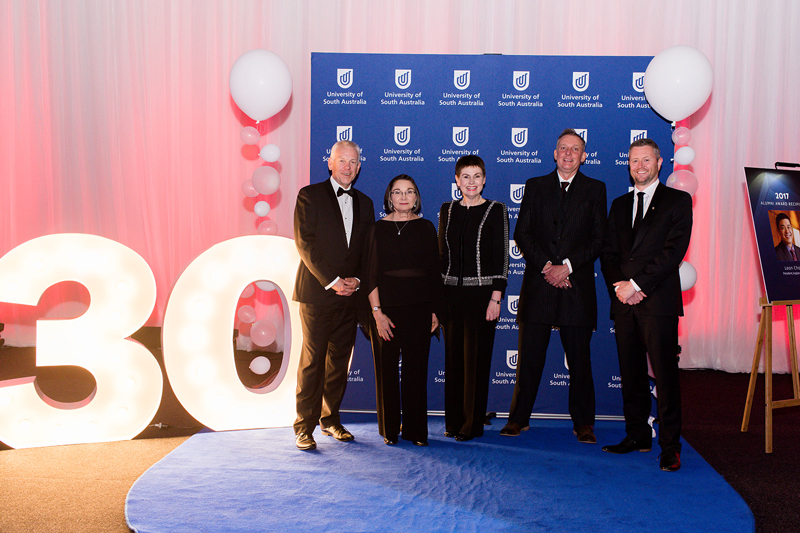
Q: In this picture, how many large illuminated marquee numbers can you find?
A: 2